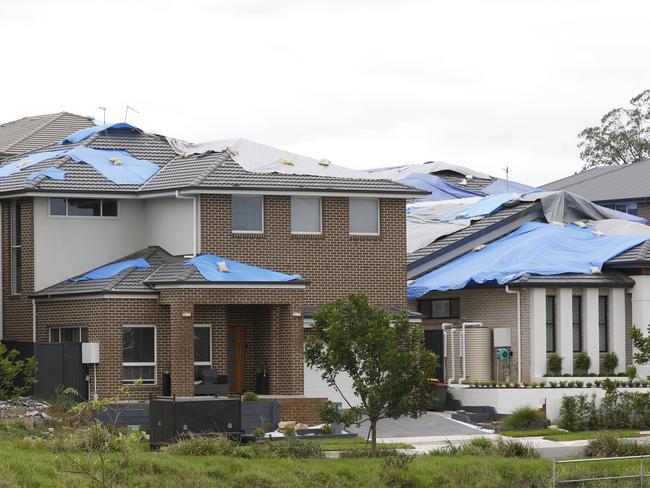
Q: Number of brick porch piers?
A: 2